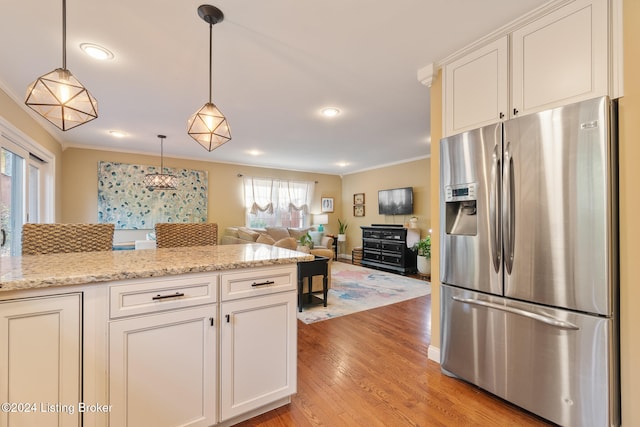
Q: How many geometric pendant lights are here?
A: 2